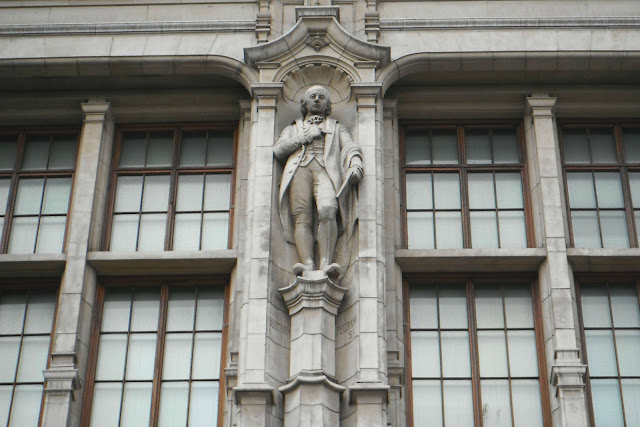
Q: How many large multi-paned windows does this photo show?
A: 8